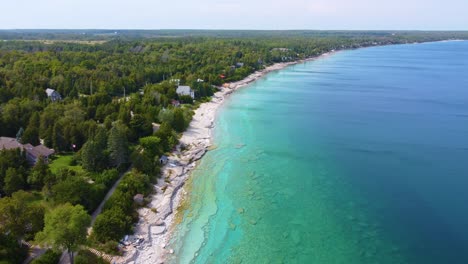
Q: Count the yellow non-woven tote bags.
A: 0